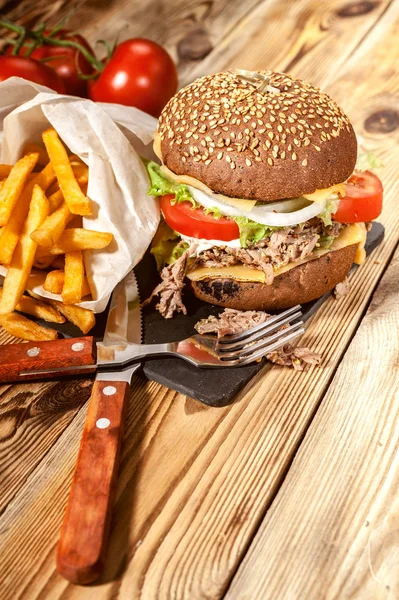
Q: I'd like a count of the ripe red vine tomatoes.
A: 3